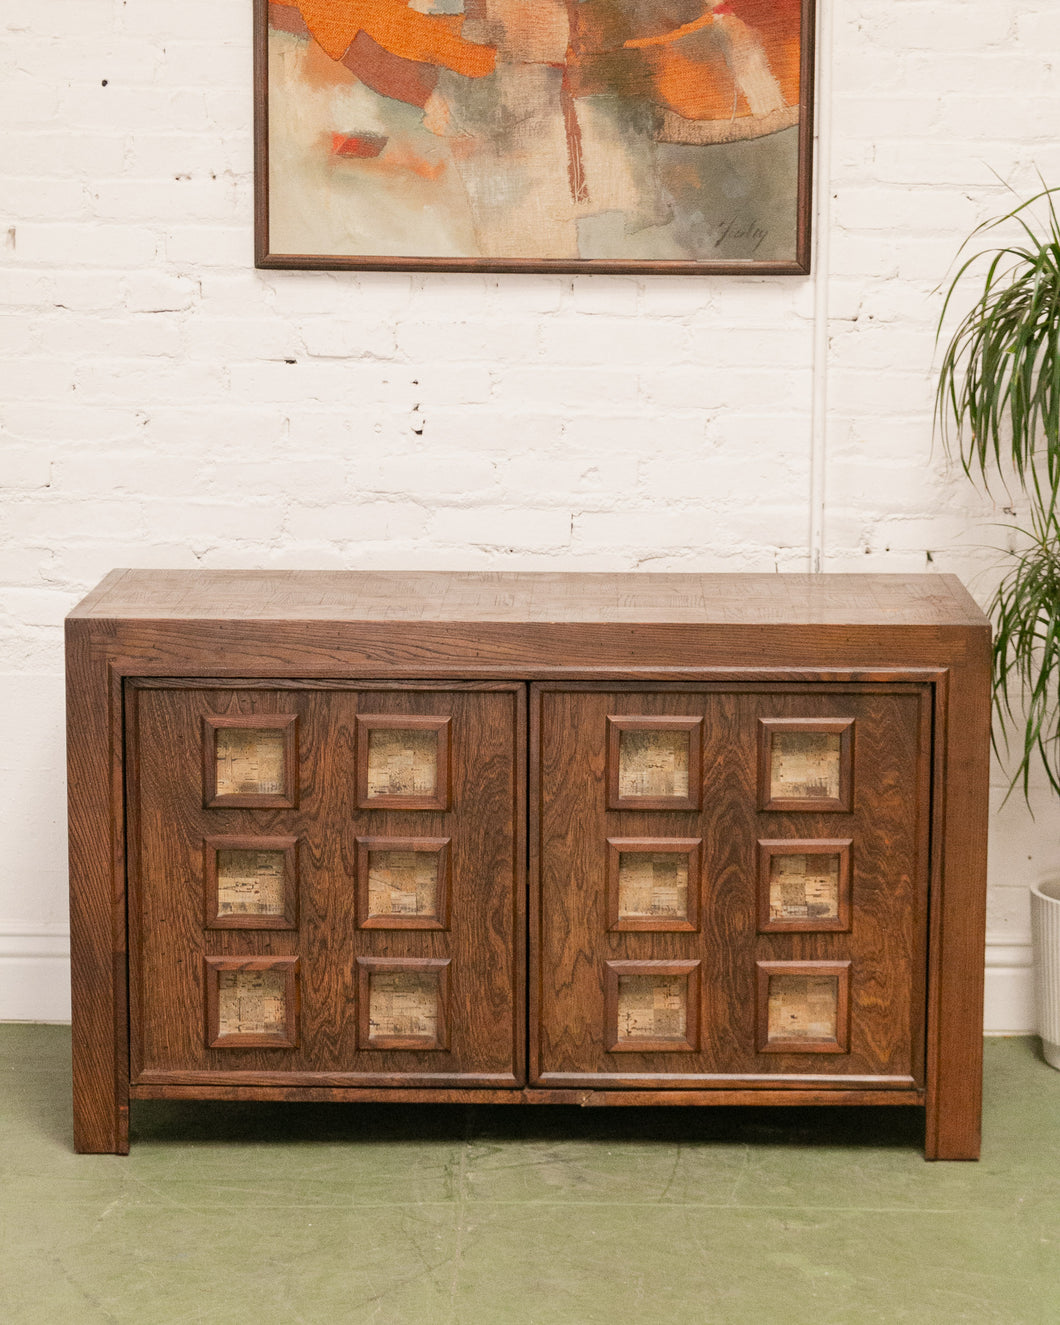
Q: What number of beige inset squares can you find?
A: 12